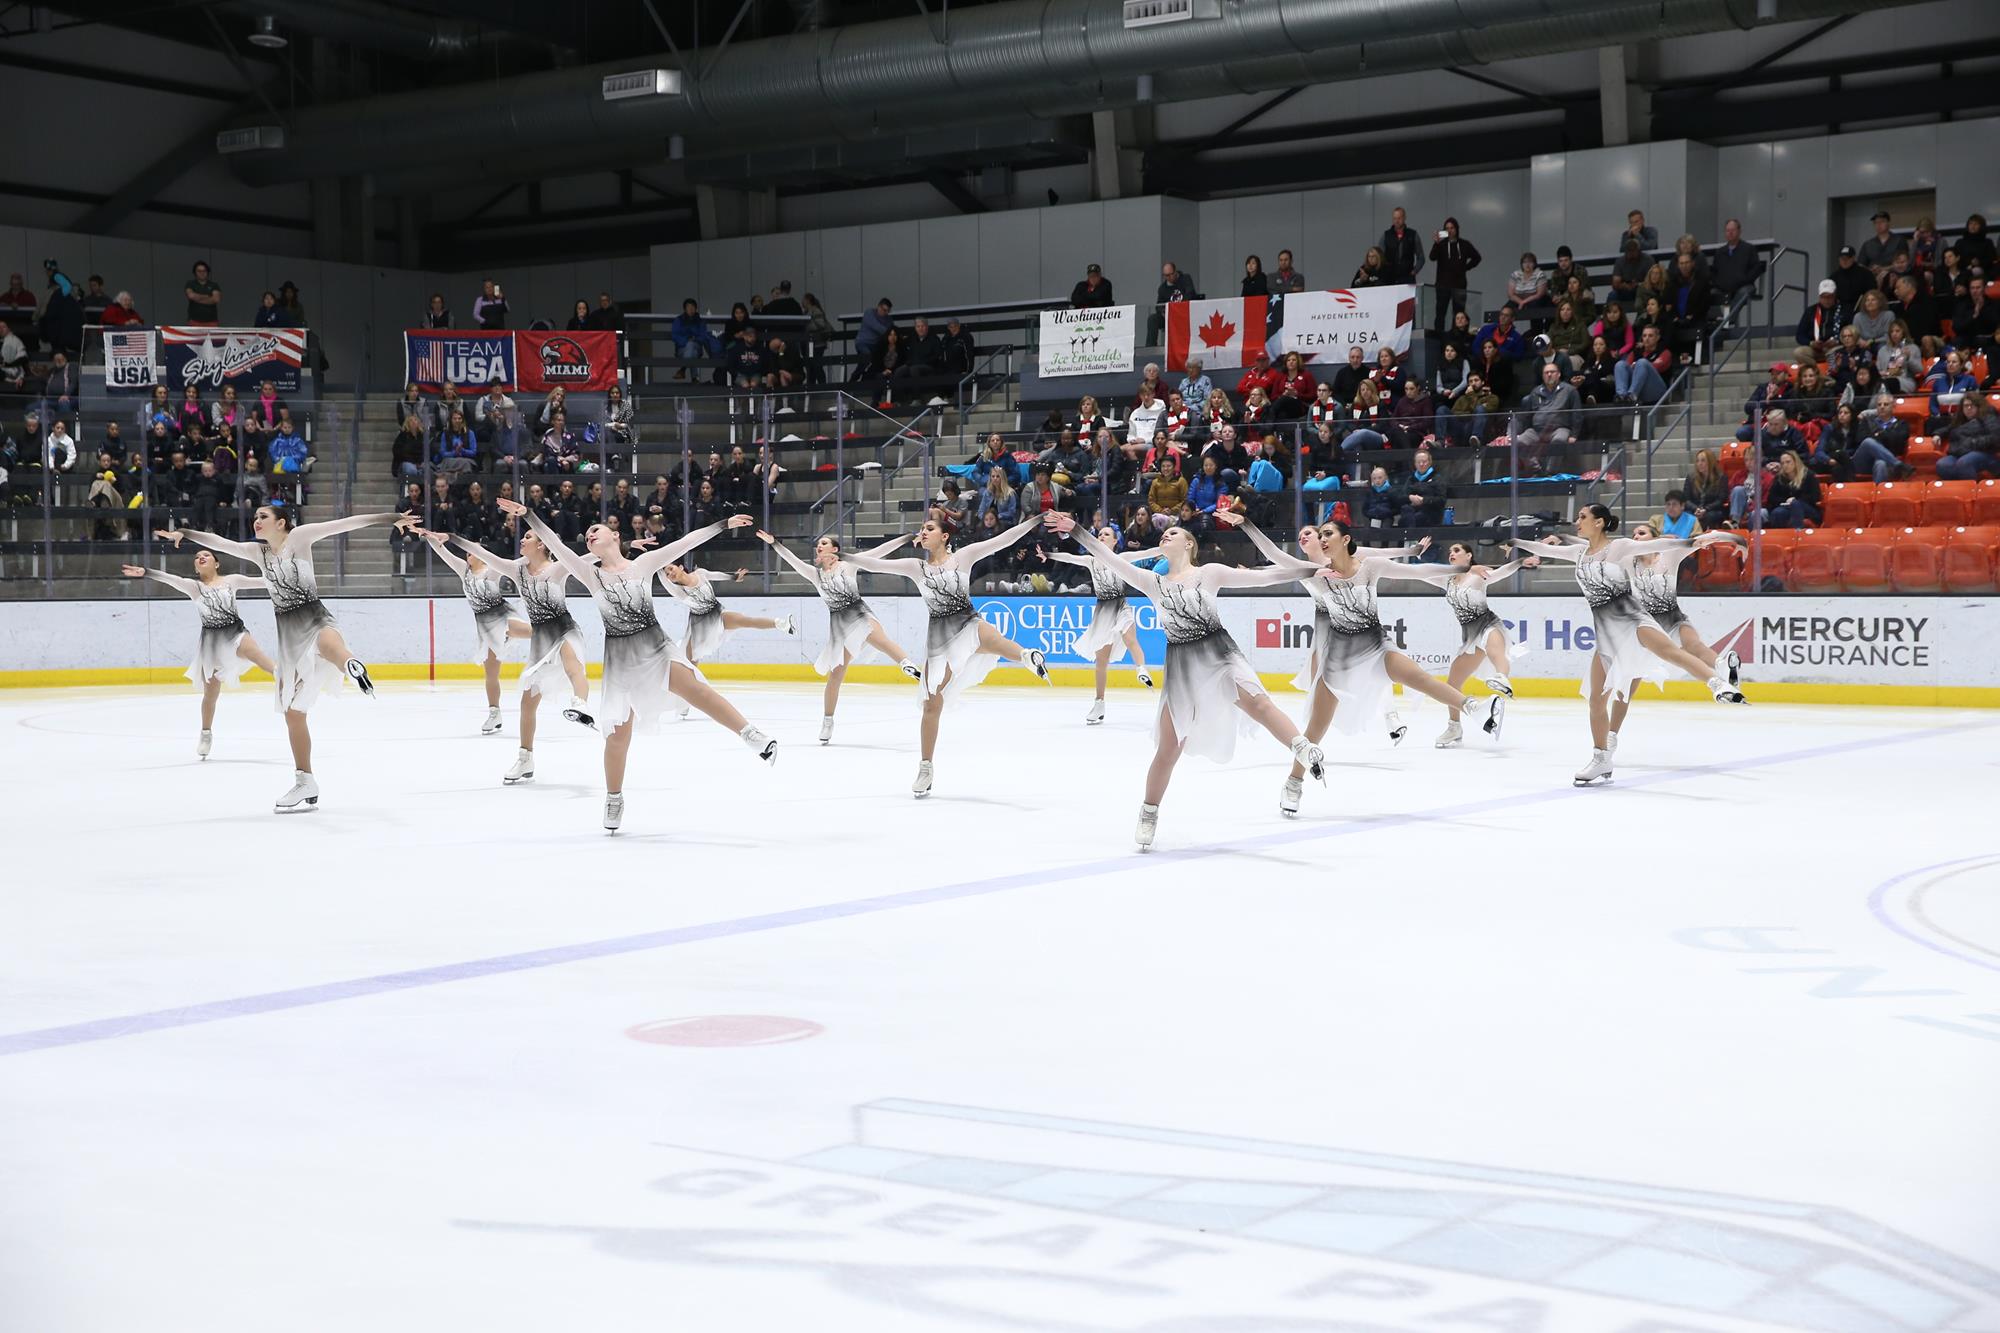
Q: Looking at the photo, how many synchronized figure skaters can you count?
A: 15